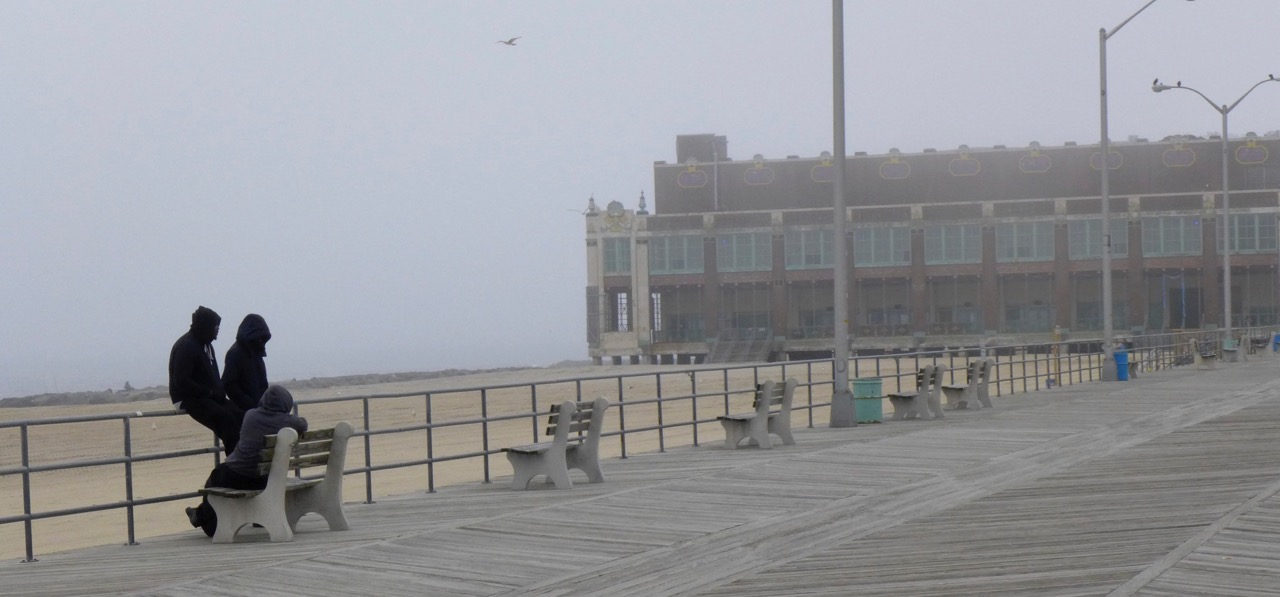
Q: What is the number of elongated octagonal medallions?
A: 9